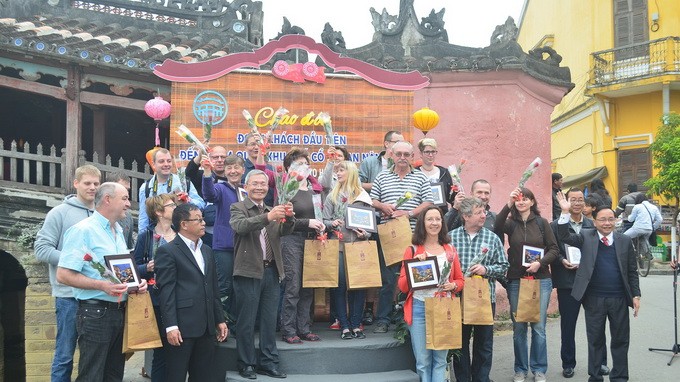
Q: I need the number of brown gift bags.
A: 7